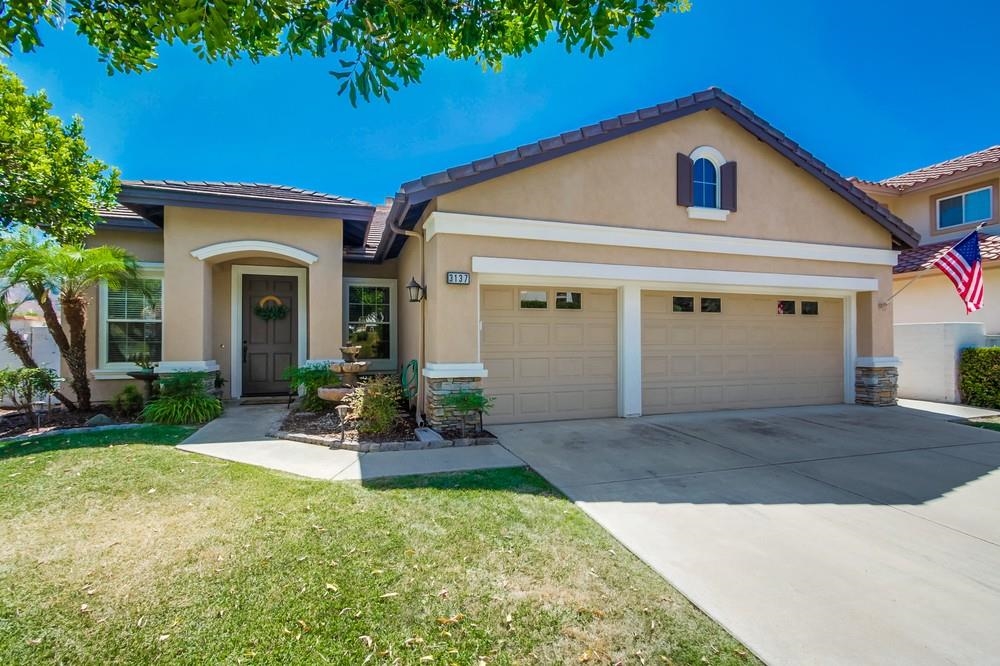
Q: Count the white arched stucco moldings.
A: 2